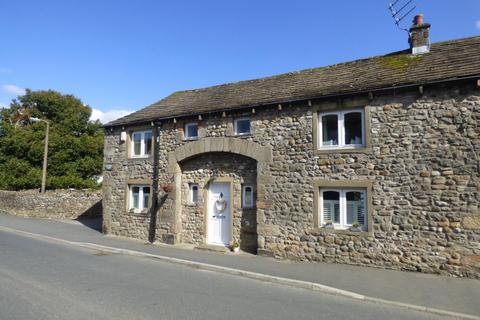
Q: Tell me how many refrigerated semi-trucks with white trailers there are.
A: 0